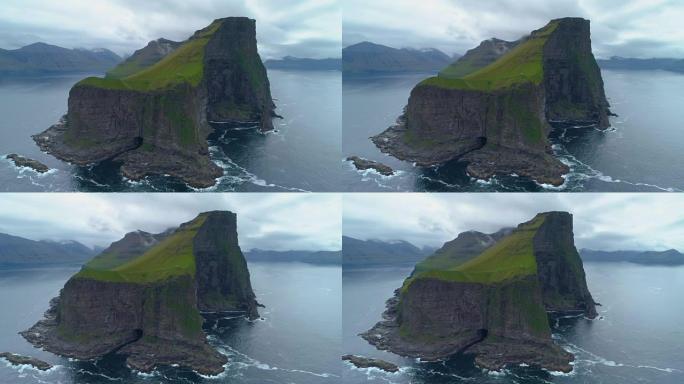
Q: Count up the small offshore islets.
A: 4